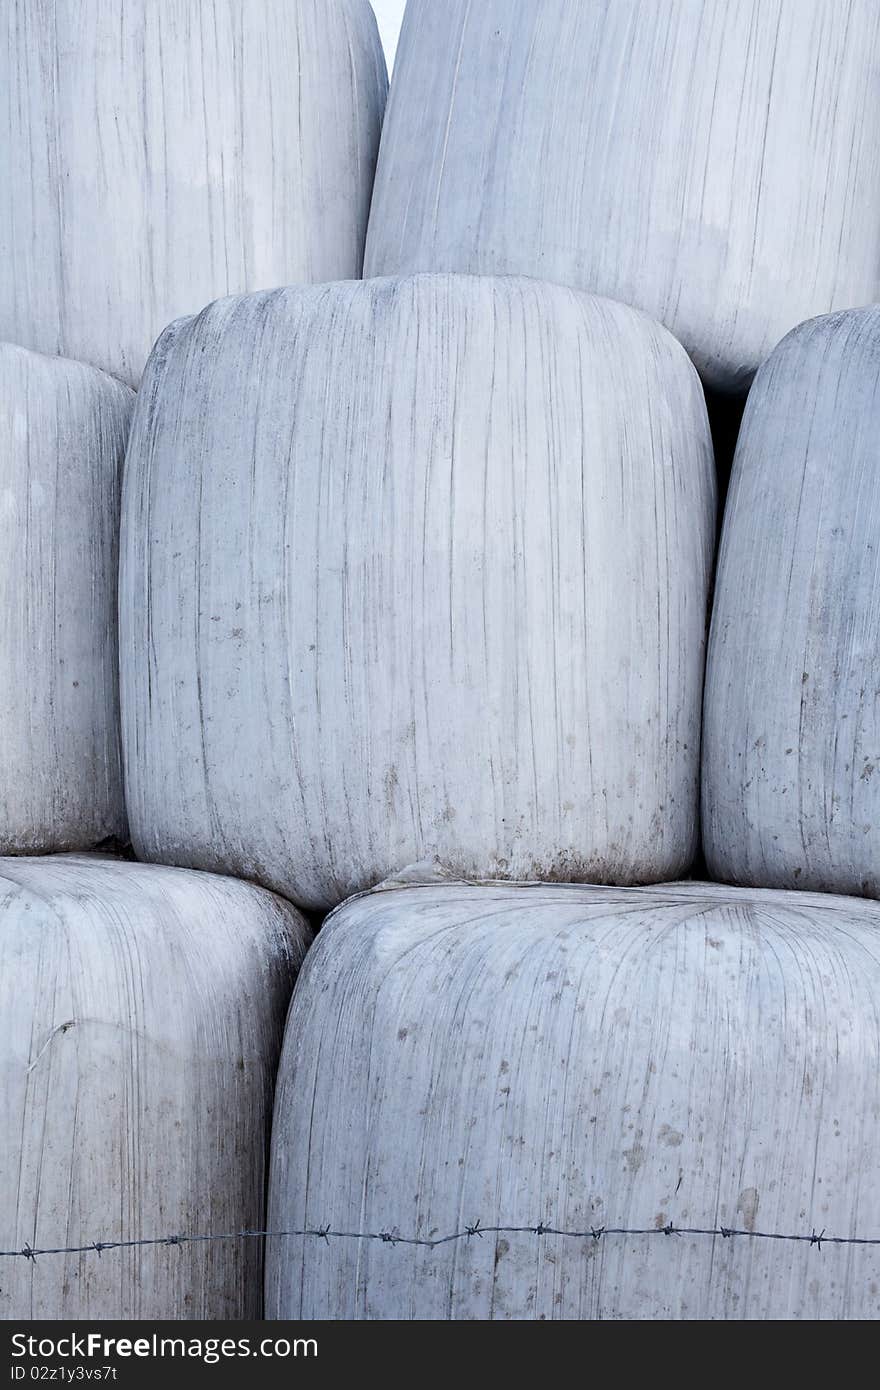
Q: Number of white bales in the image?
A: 7